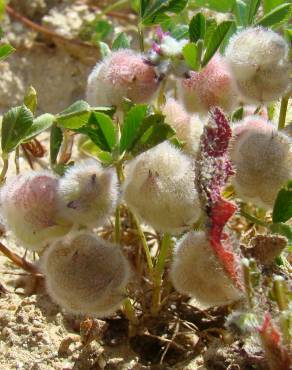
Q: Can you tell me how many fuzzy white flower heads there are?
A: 10